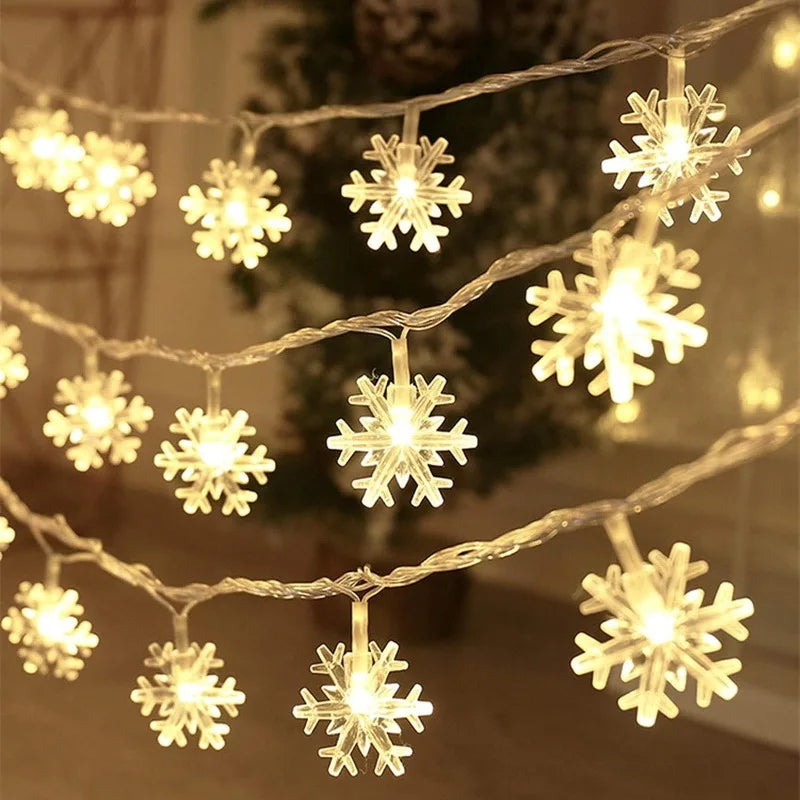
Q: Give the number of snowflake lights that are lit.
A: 15